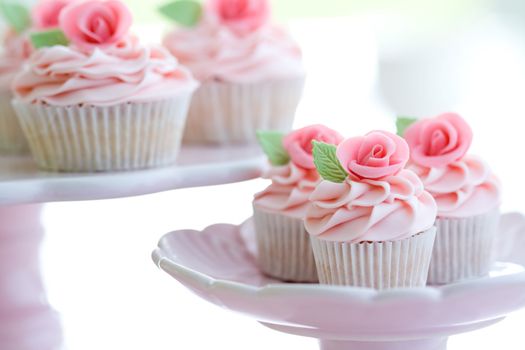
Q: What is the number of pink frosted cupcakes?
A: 6